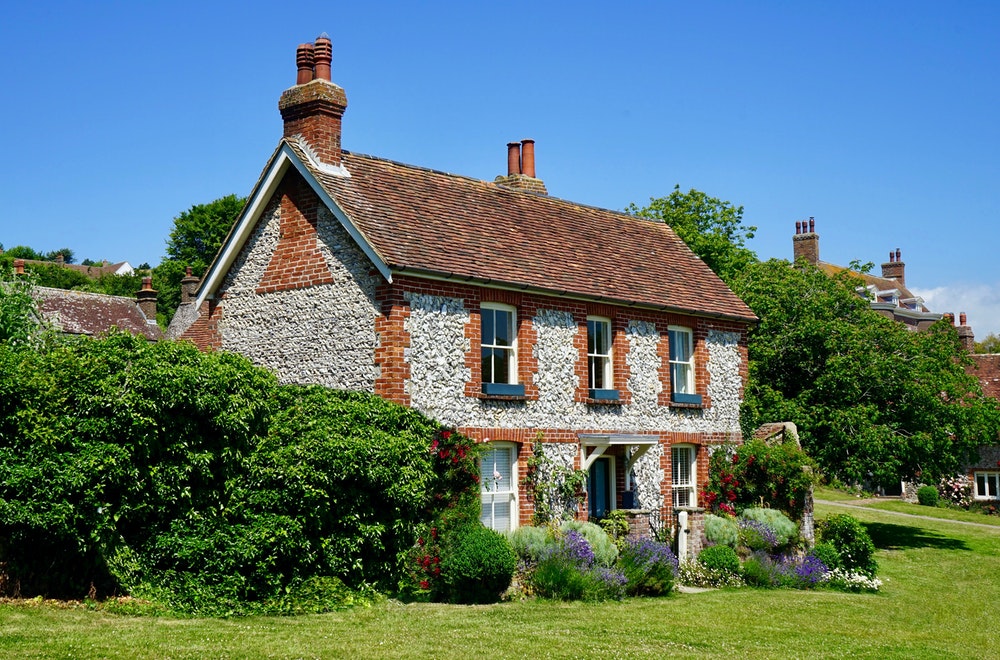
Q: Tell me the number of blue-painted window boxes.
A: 3